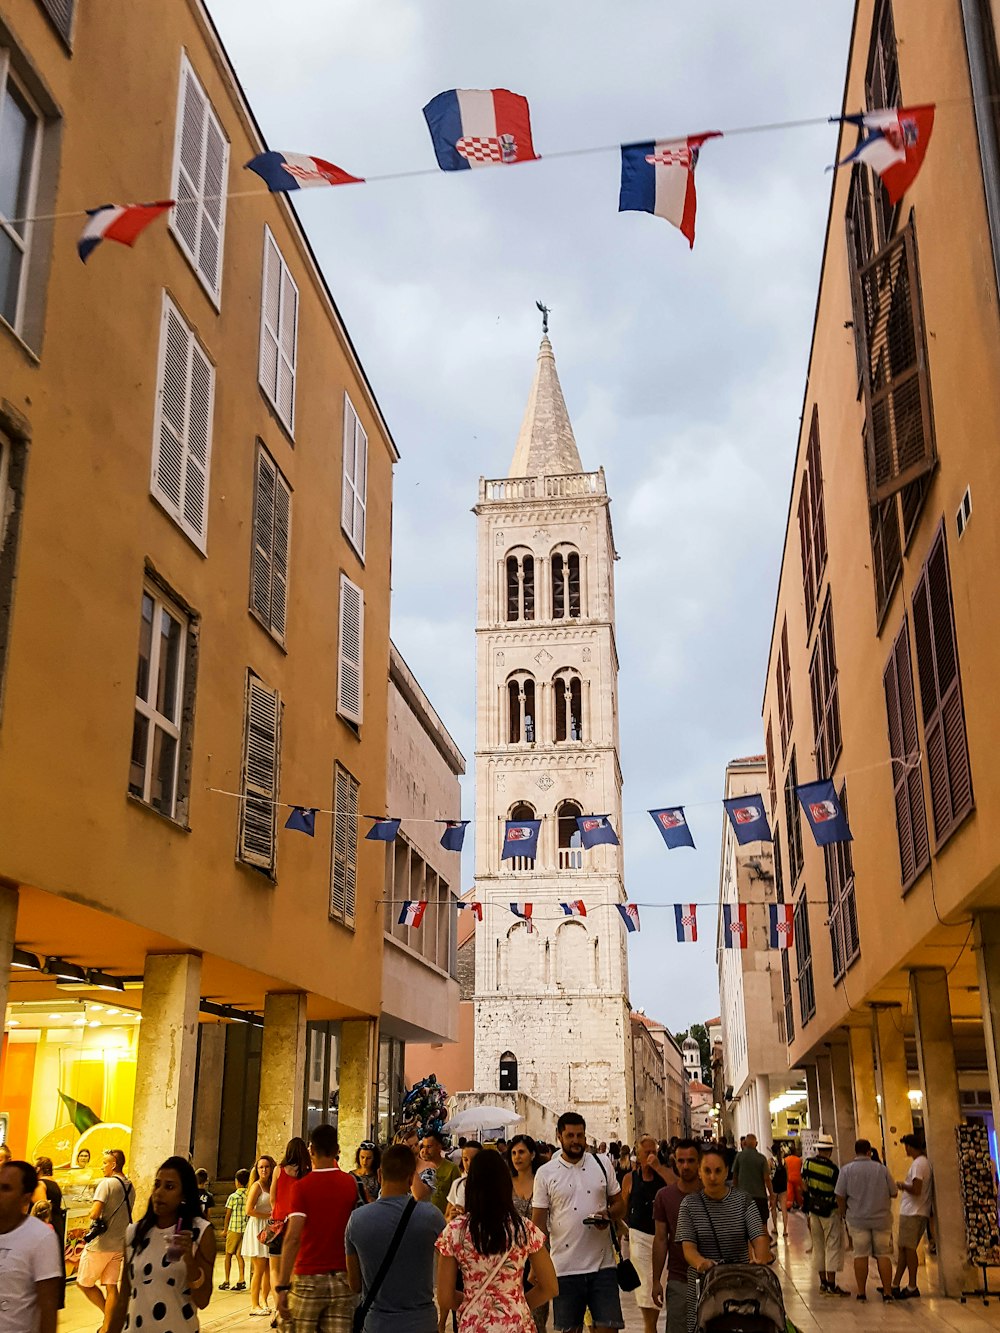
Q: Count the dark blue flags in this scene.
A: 8